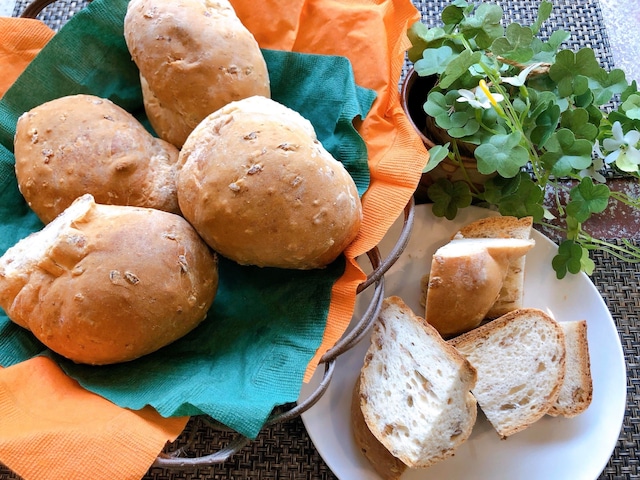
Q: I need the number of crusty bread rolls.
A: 4